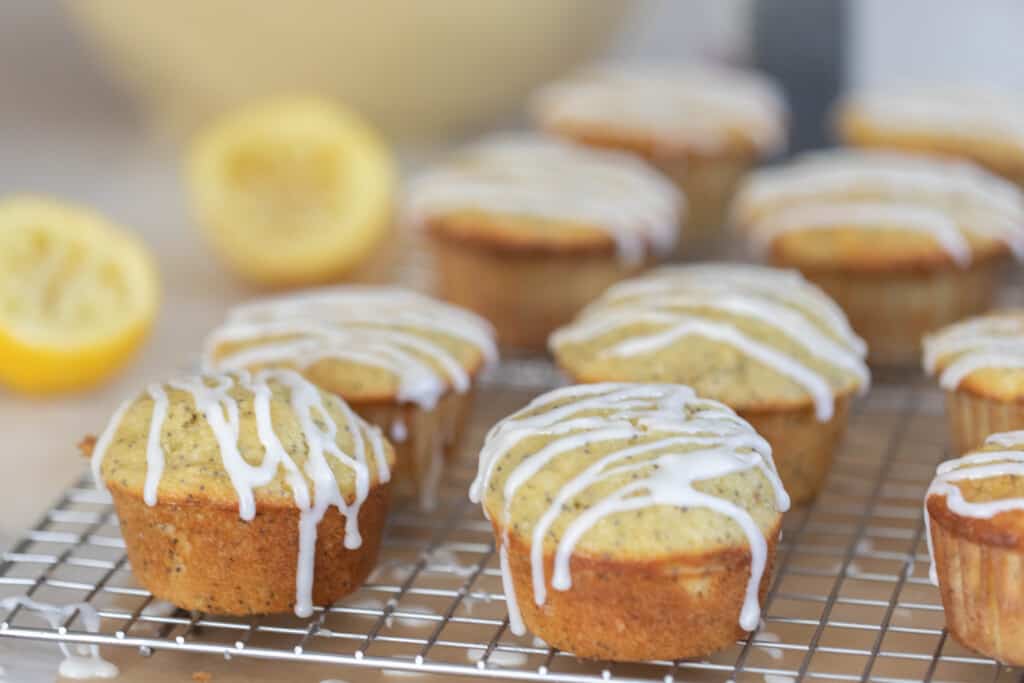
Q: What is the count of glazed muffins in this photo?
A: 10